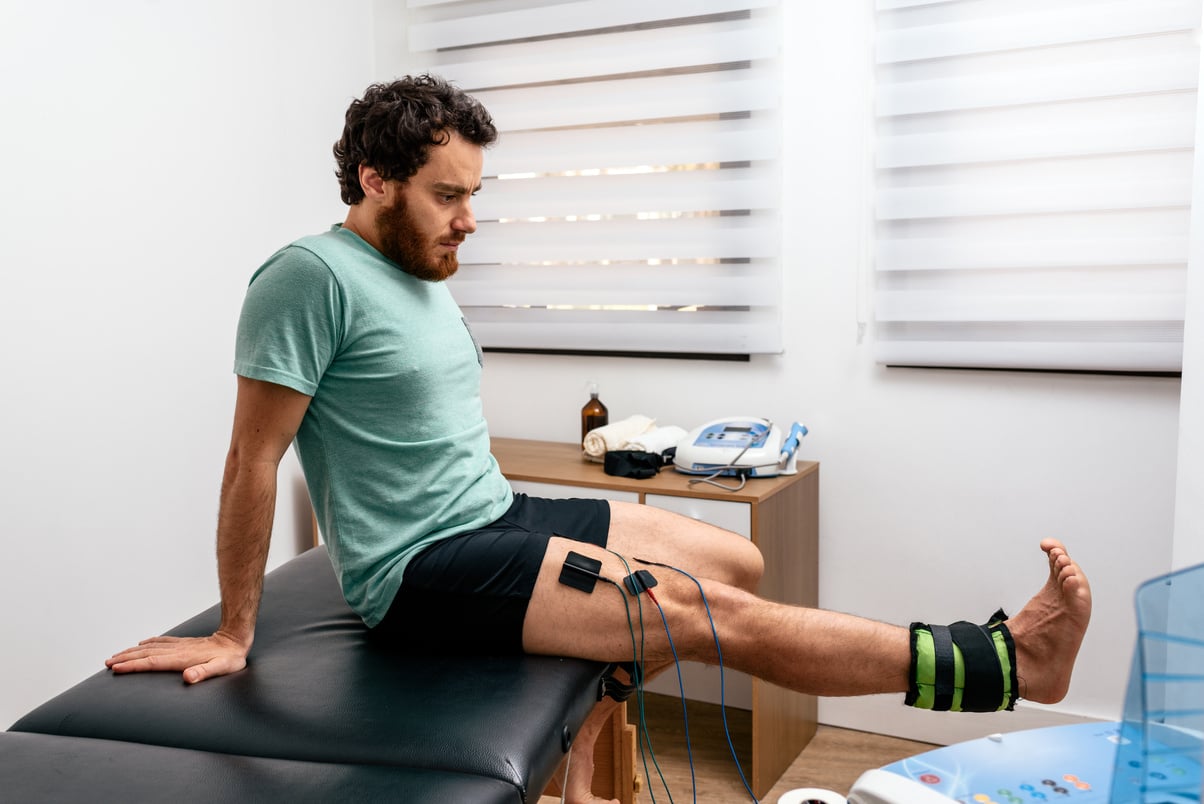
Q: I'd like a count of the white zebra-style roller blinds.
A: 2